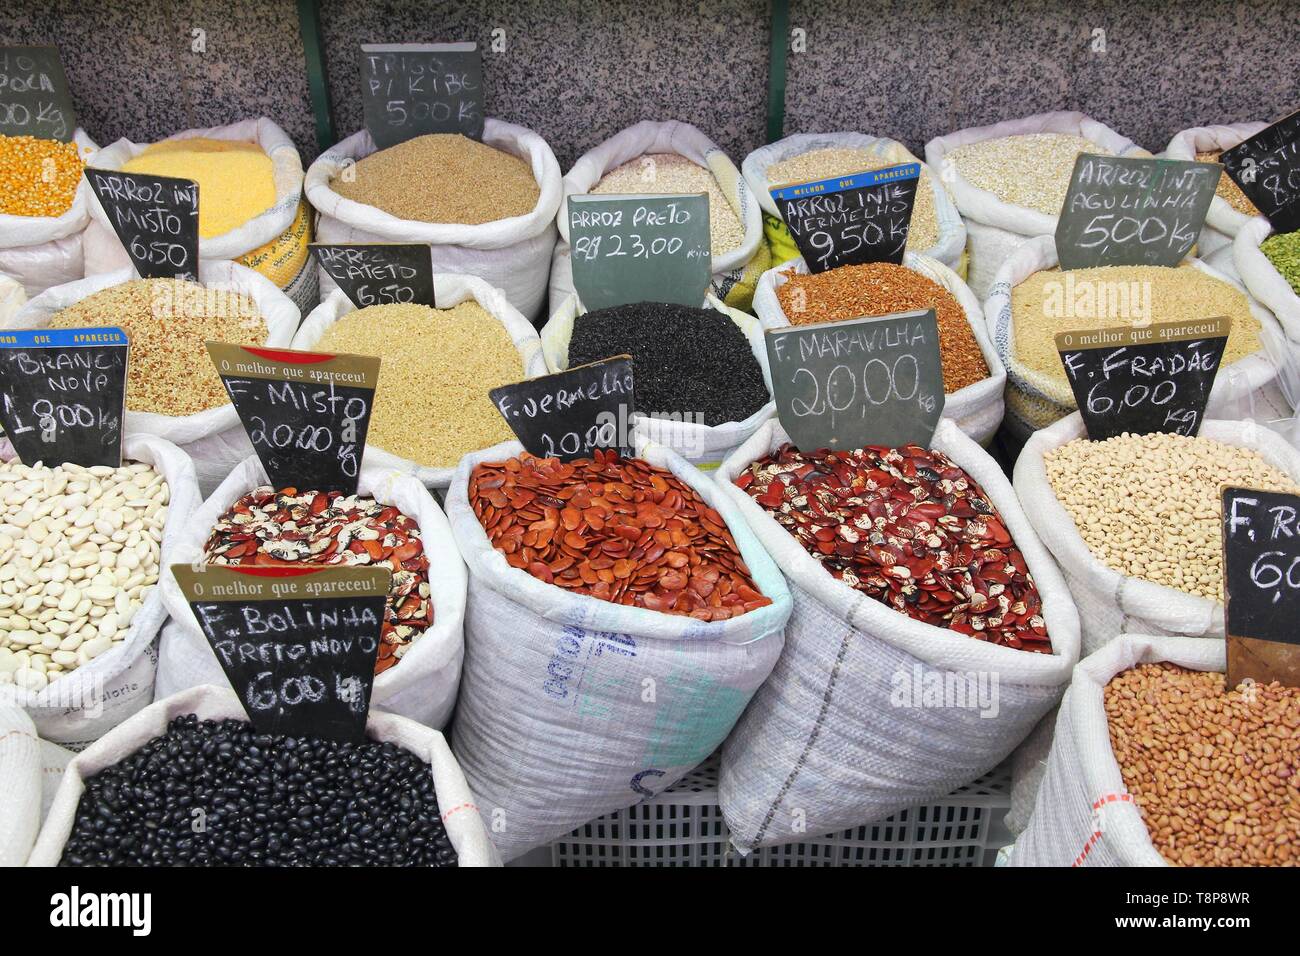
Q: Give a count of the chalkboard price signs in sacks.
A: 15